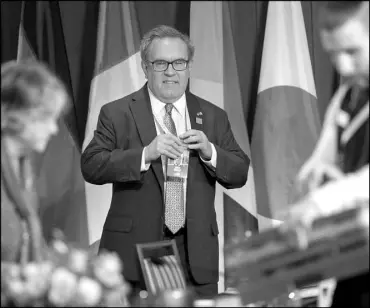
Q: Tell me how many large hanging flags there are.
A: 4